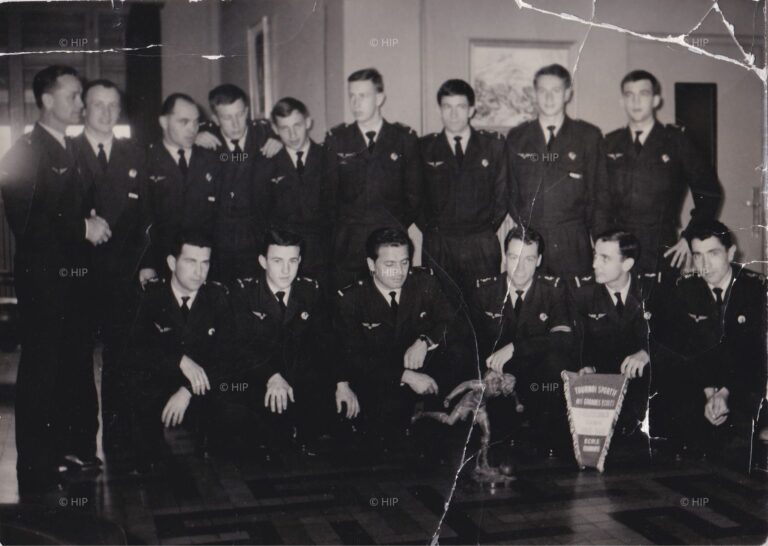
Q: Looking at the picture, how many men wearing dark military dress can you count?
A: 15